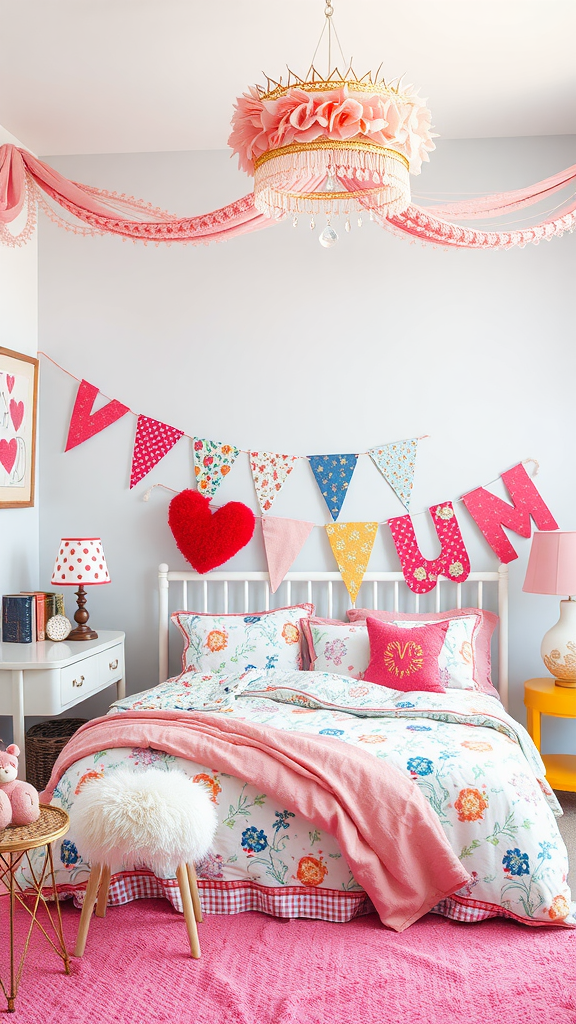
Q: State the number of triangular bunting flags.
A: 7